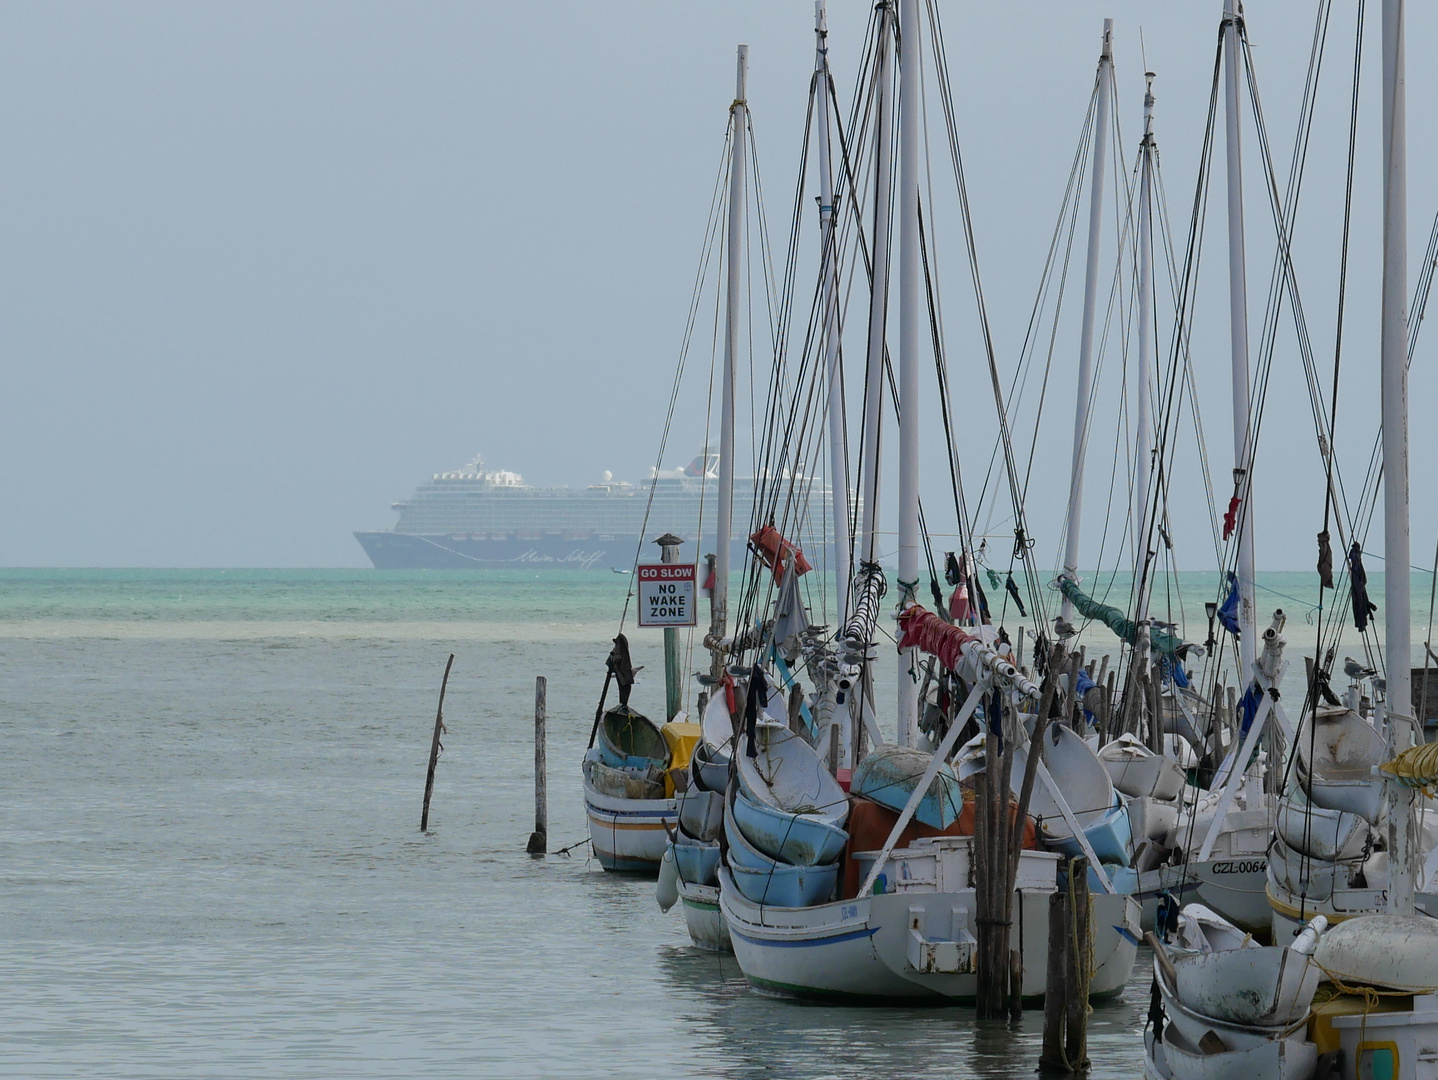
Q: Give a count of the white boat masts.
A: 8